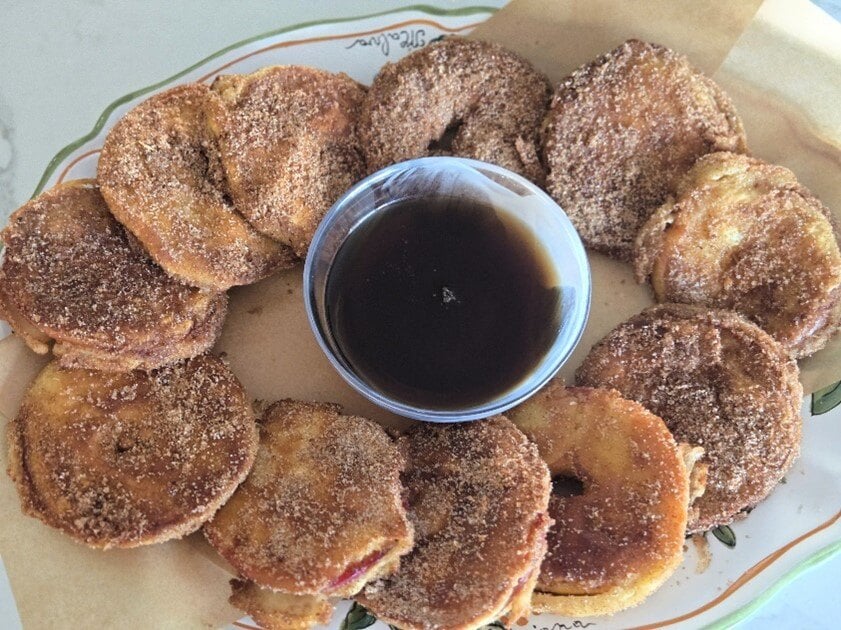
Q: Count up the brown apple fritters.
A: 11